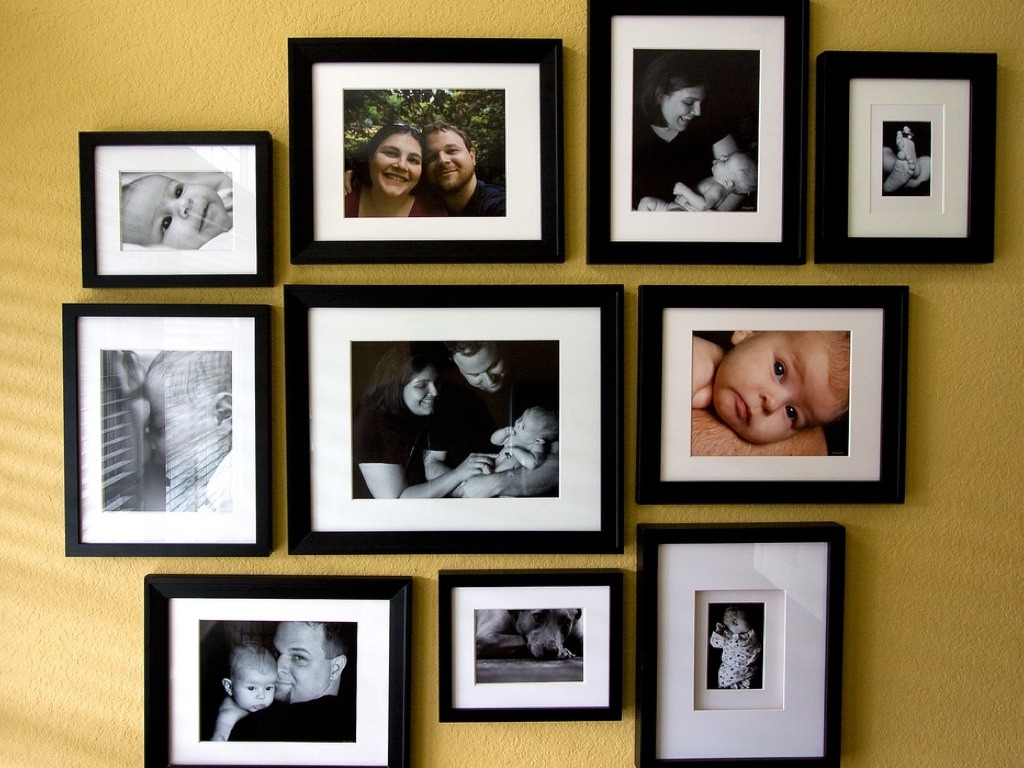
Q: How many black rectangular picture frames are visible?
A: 10